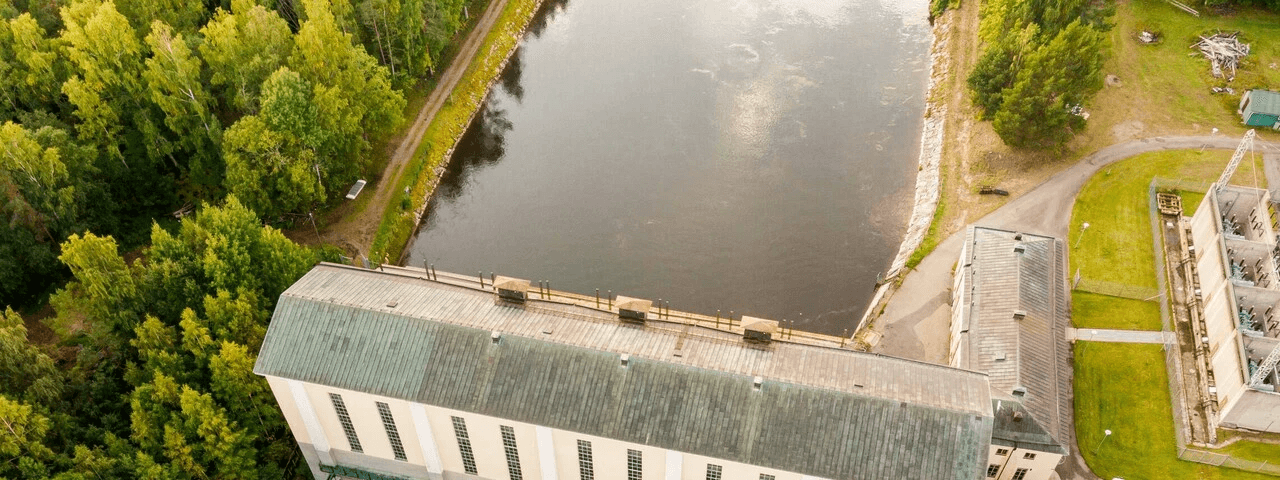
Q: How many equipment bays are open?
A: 4